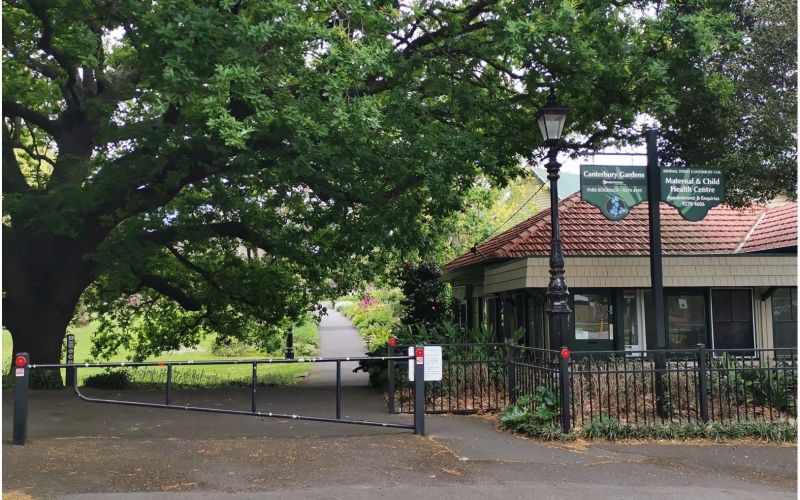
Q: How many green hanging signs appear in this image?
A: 2